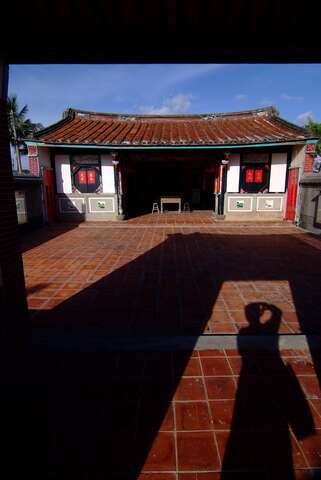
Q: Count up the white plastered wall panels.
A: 4